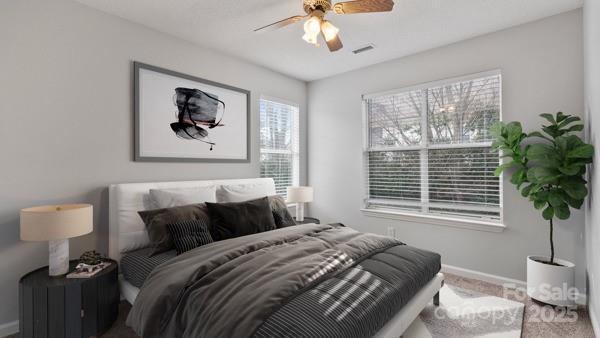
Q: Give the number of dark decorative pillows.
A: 4